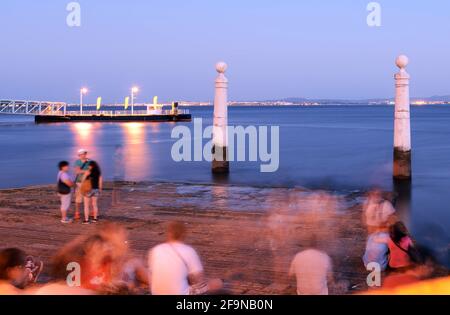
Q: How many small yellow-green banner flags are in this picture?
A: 3